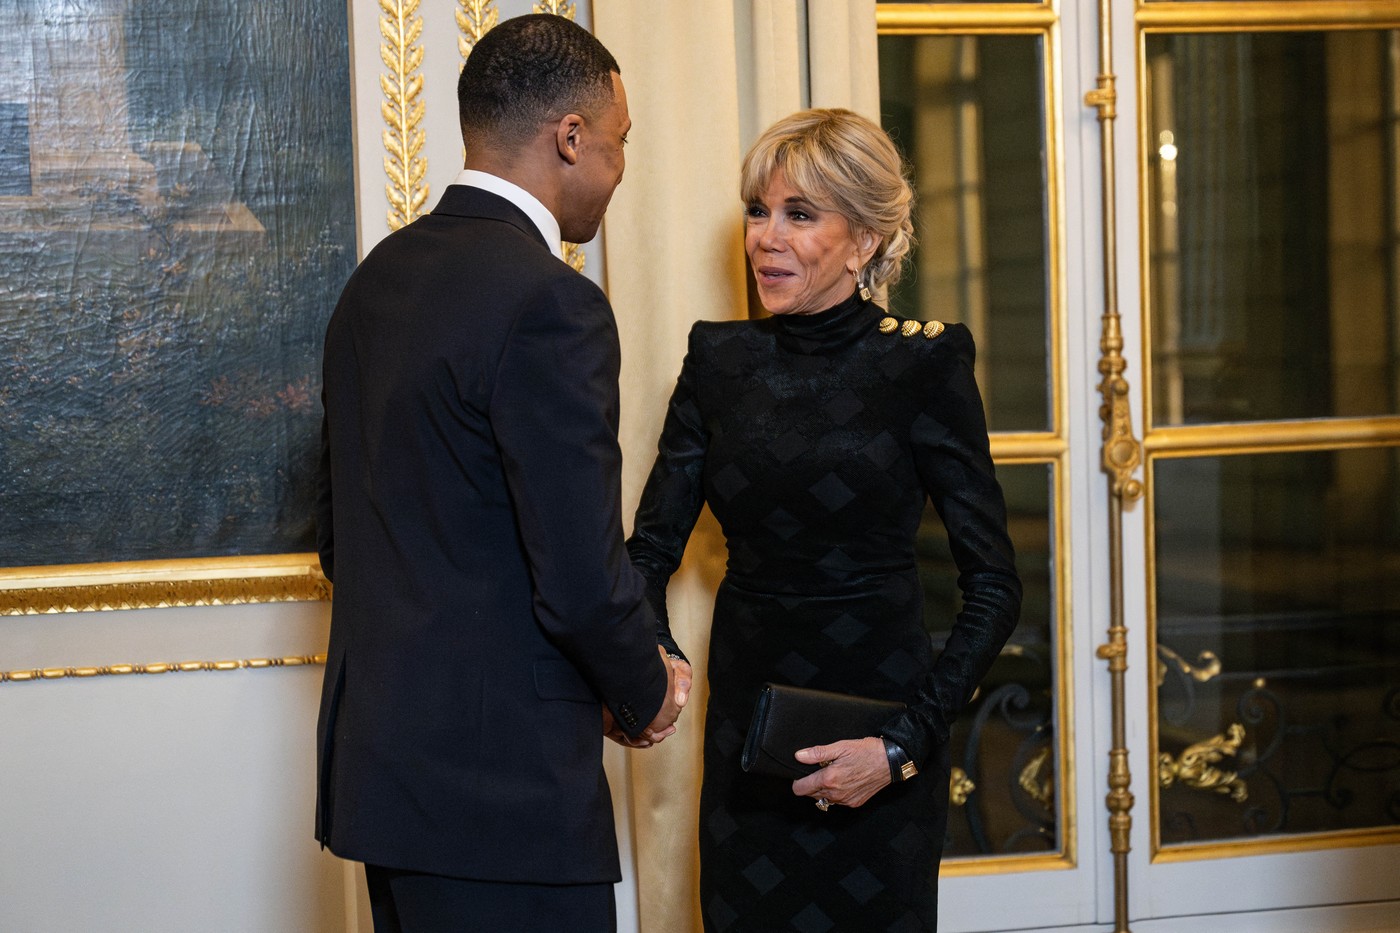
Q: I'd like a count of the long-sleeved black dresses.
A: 1